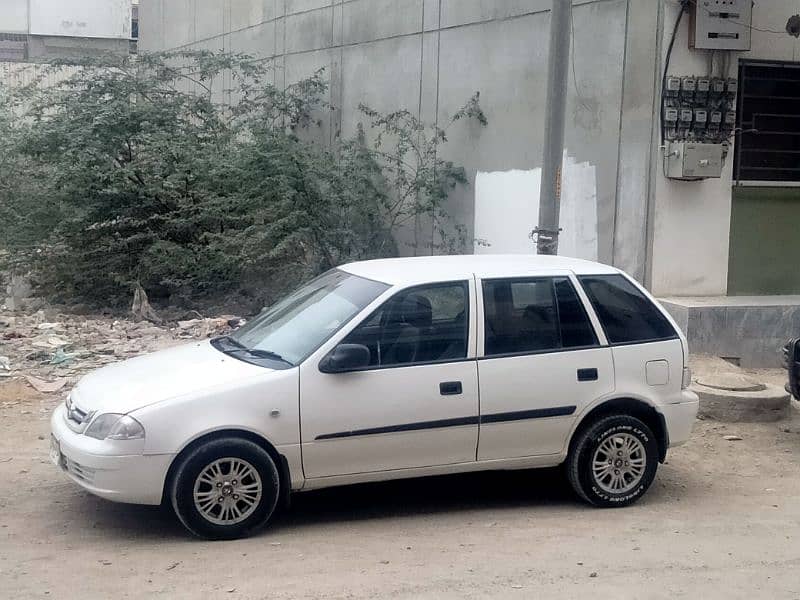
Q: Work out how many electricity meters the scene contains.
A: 10